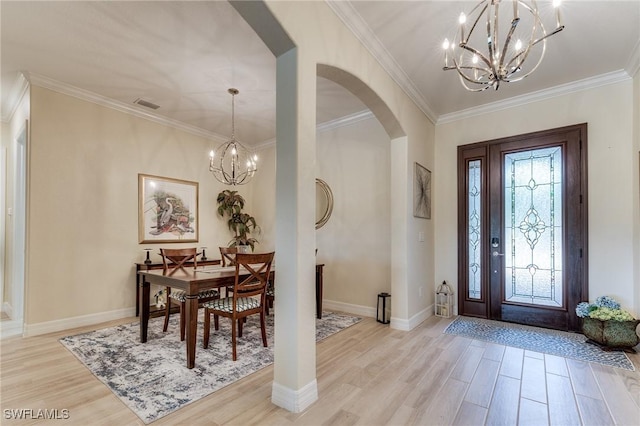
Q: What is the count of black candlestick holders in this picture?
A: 2